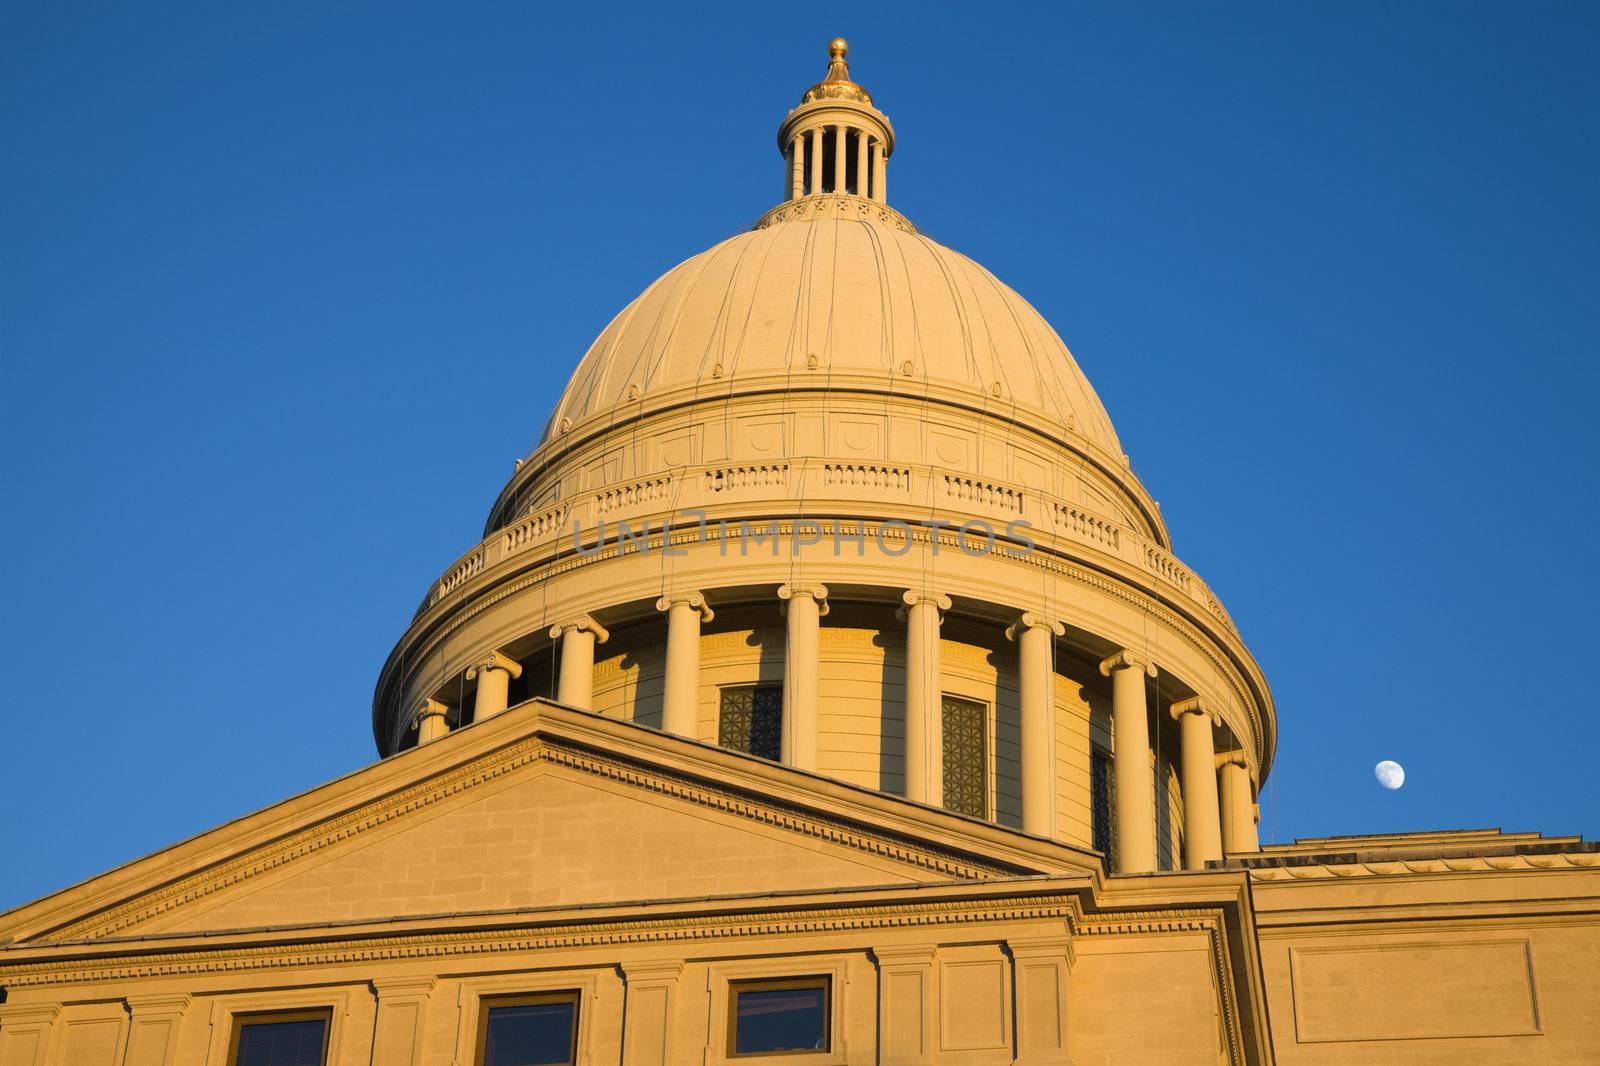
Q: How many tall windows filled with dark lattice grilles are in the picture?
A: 3